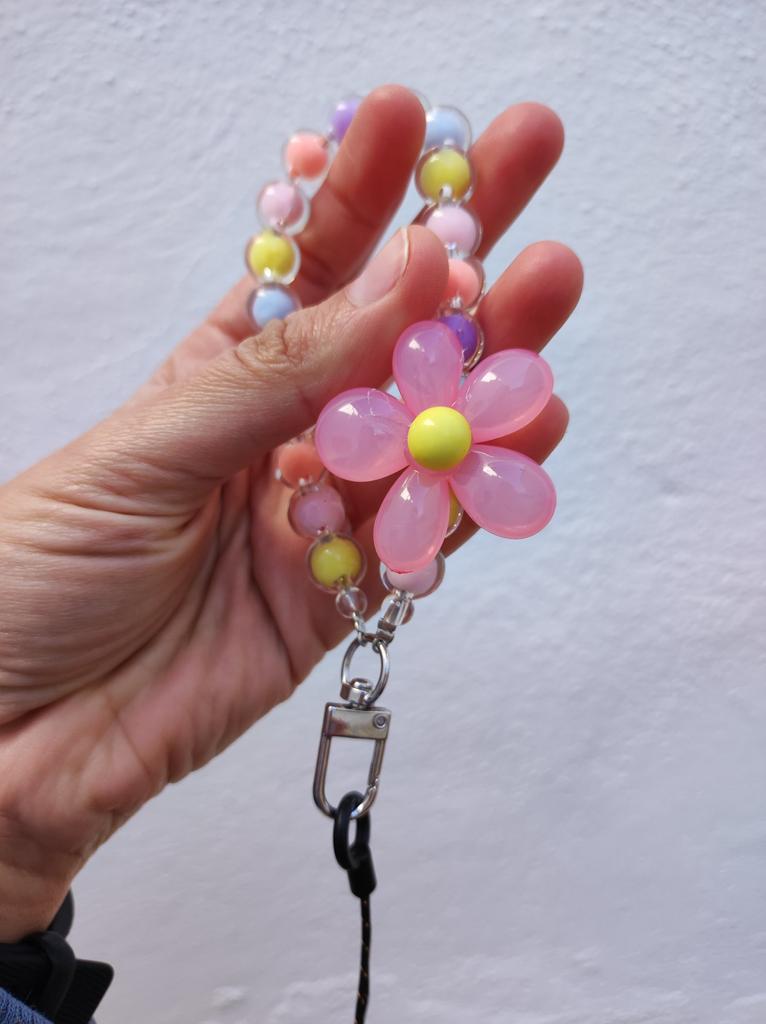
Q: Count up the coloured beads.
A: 15